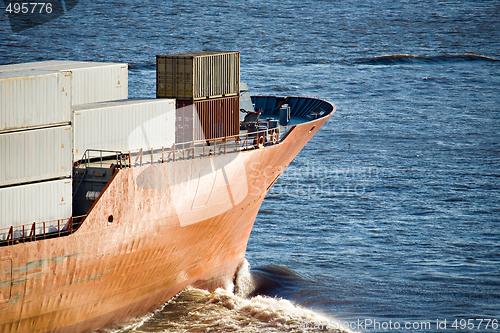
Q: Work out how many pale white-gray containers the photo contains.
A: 5